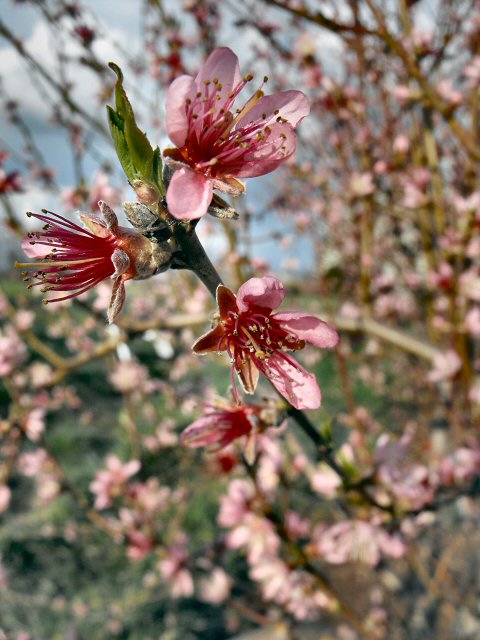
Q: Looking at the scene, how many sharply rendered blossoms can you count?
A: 3